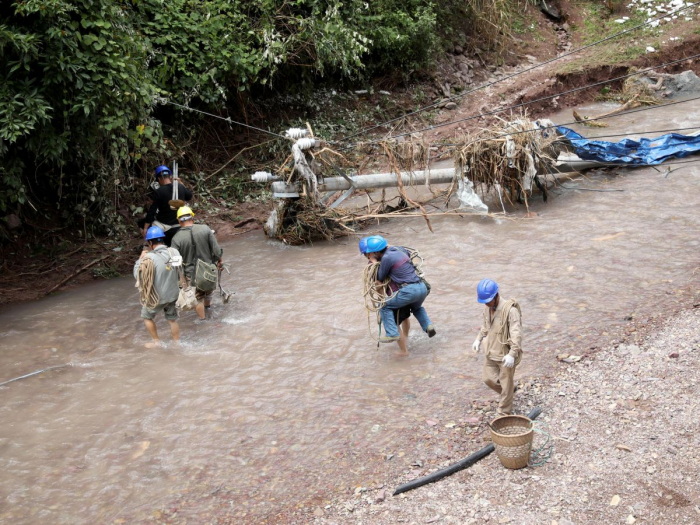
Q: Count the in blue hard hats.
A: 5